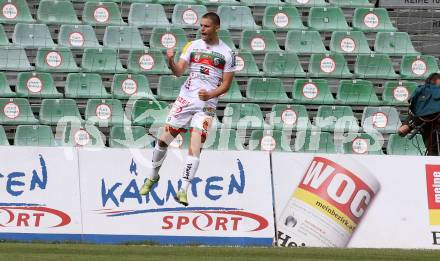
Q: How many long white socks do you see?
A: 2